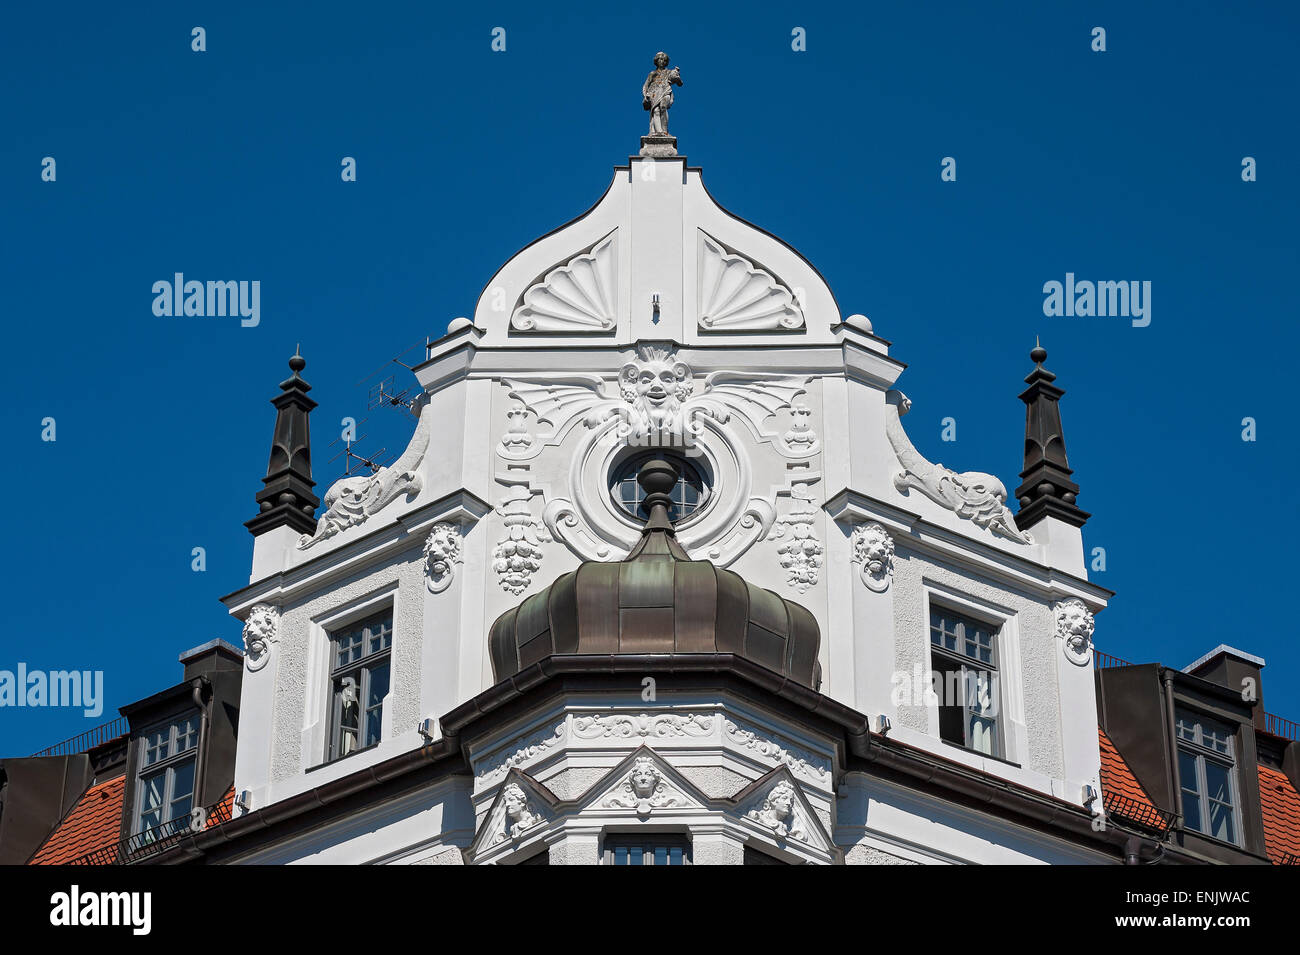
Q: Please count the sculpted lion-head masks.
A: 4